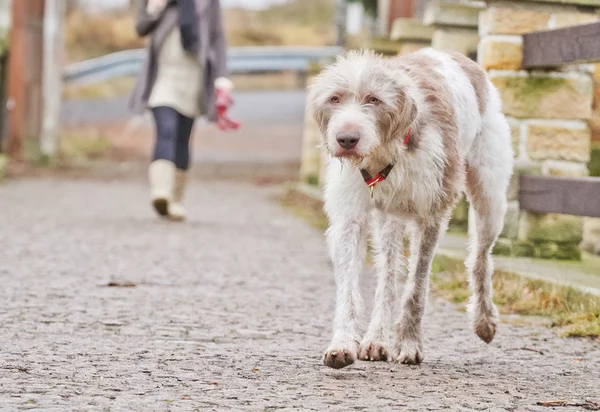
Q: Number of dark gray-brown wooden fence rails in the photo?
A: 2